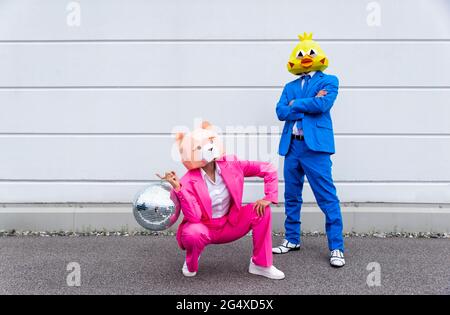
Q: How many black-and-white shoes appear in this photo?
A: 2